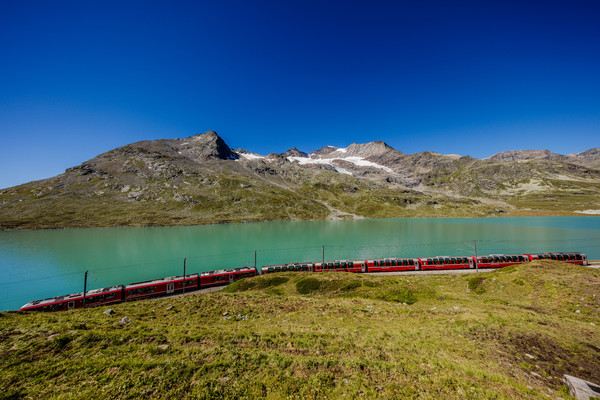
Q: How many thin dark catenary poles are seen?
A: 5